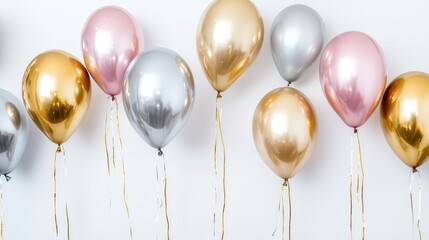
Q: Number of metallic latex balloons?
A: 9